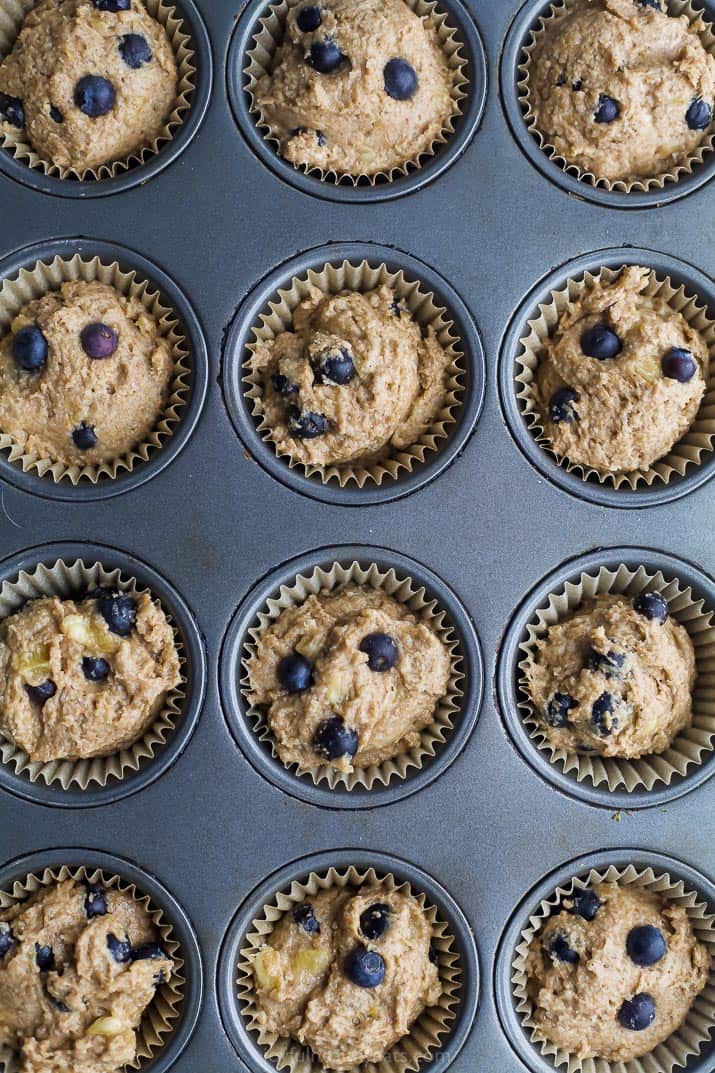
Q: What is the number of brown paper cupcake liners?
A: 12